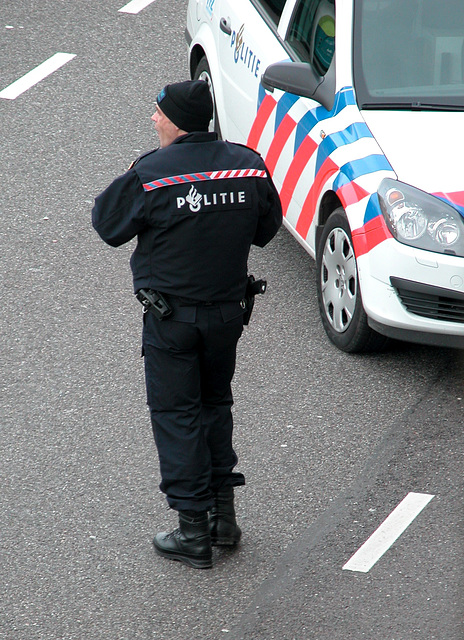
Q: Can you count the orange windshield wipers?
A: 0